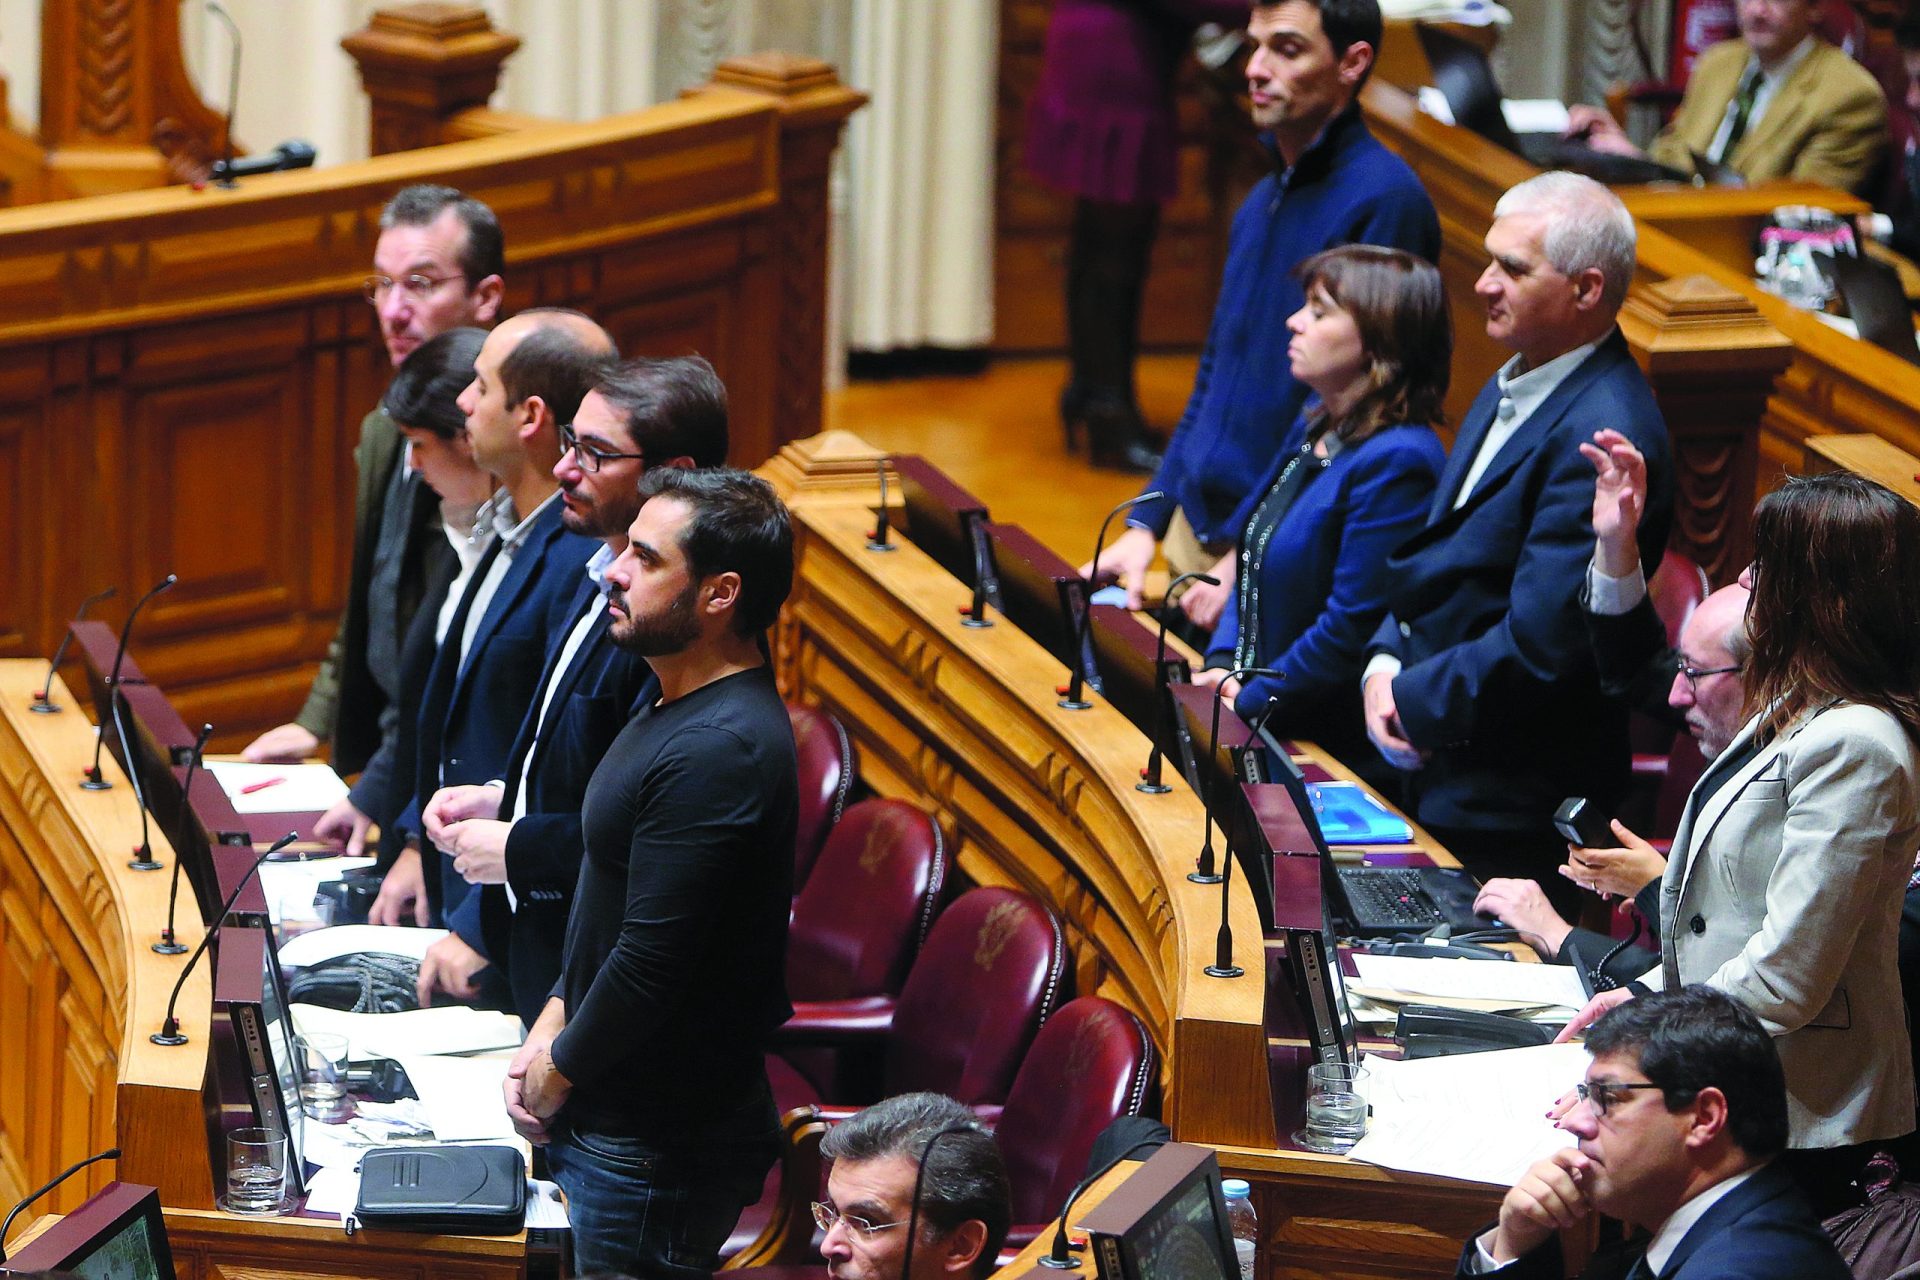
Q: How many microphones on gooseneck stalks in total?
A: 15